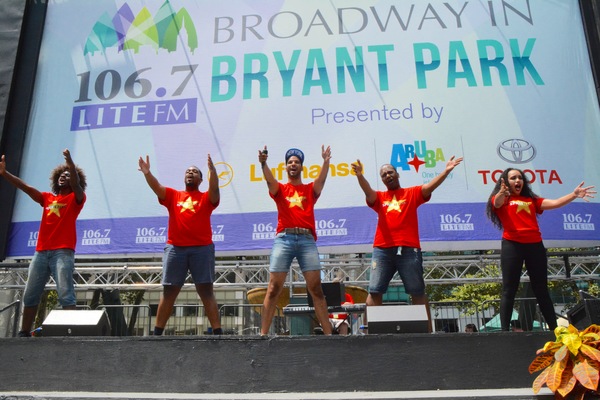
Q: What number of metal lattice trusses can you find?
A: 1